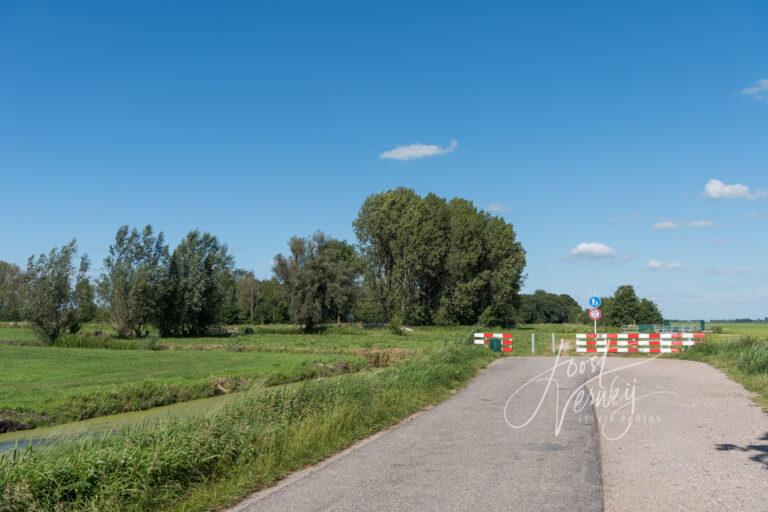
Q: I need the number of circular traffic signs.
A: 2